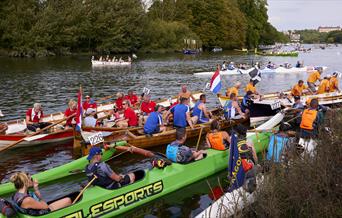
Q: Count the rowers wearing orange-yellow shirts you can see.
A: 6